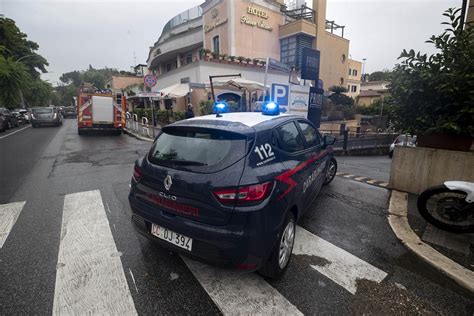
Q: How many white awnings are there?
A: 2